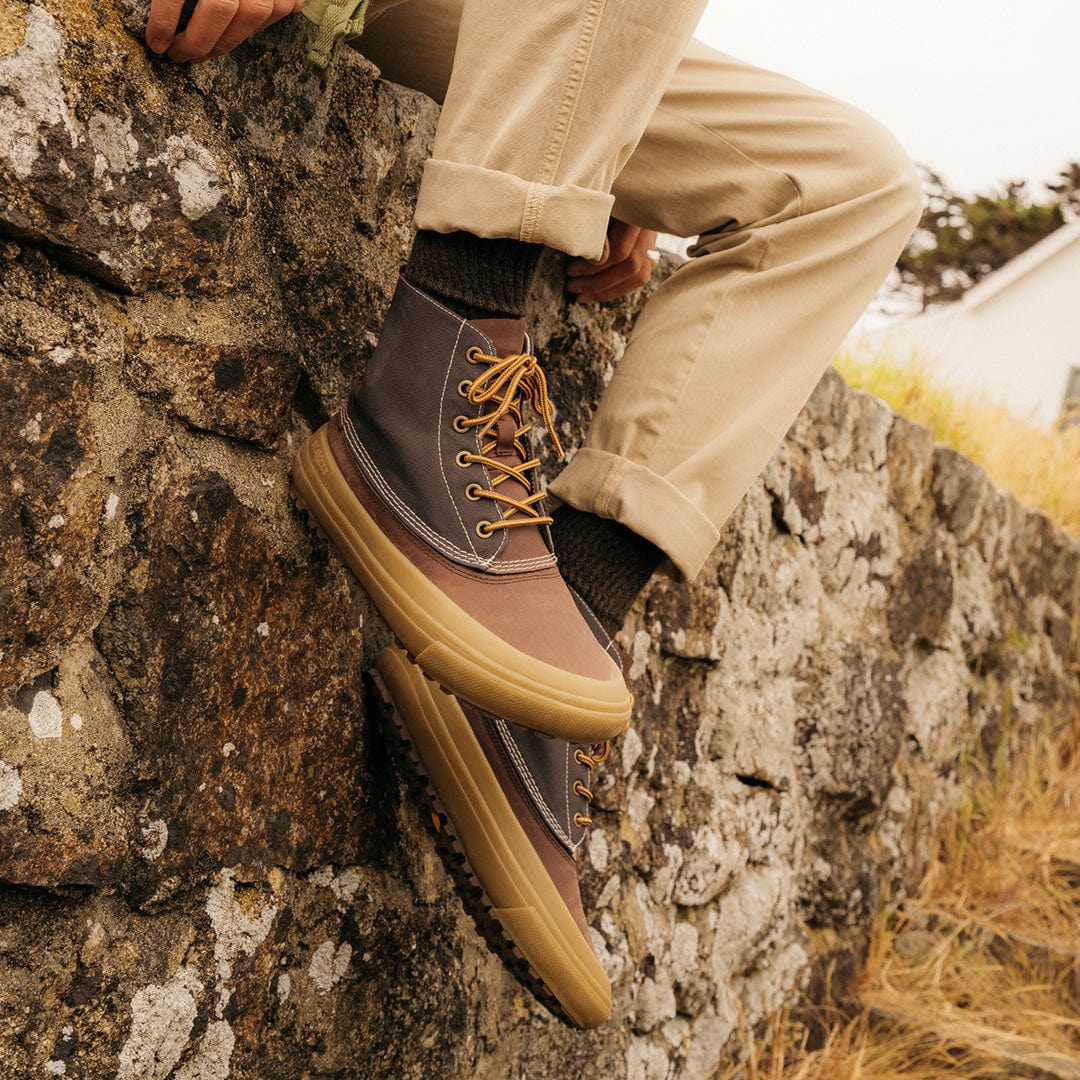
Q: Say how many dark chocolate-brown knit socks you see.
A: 2